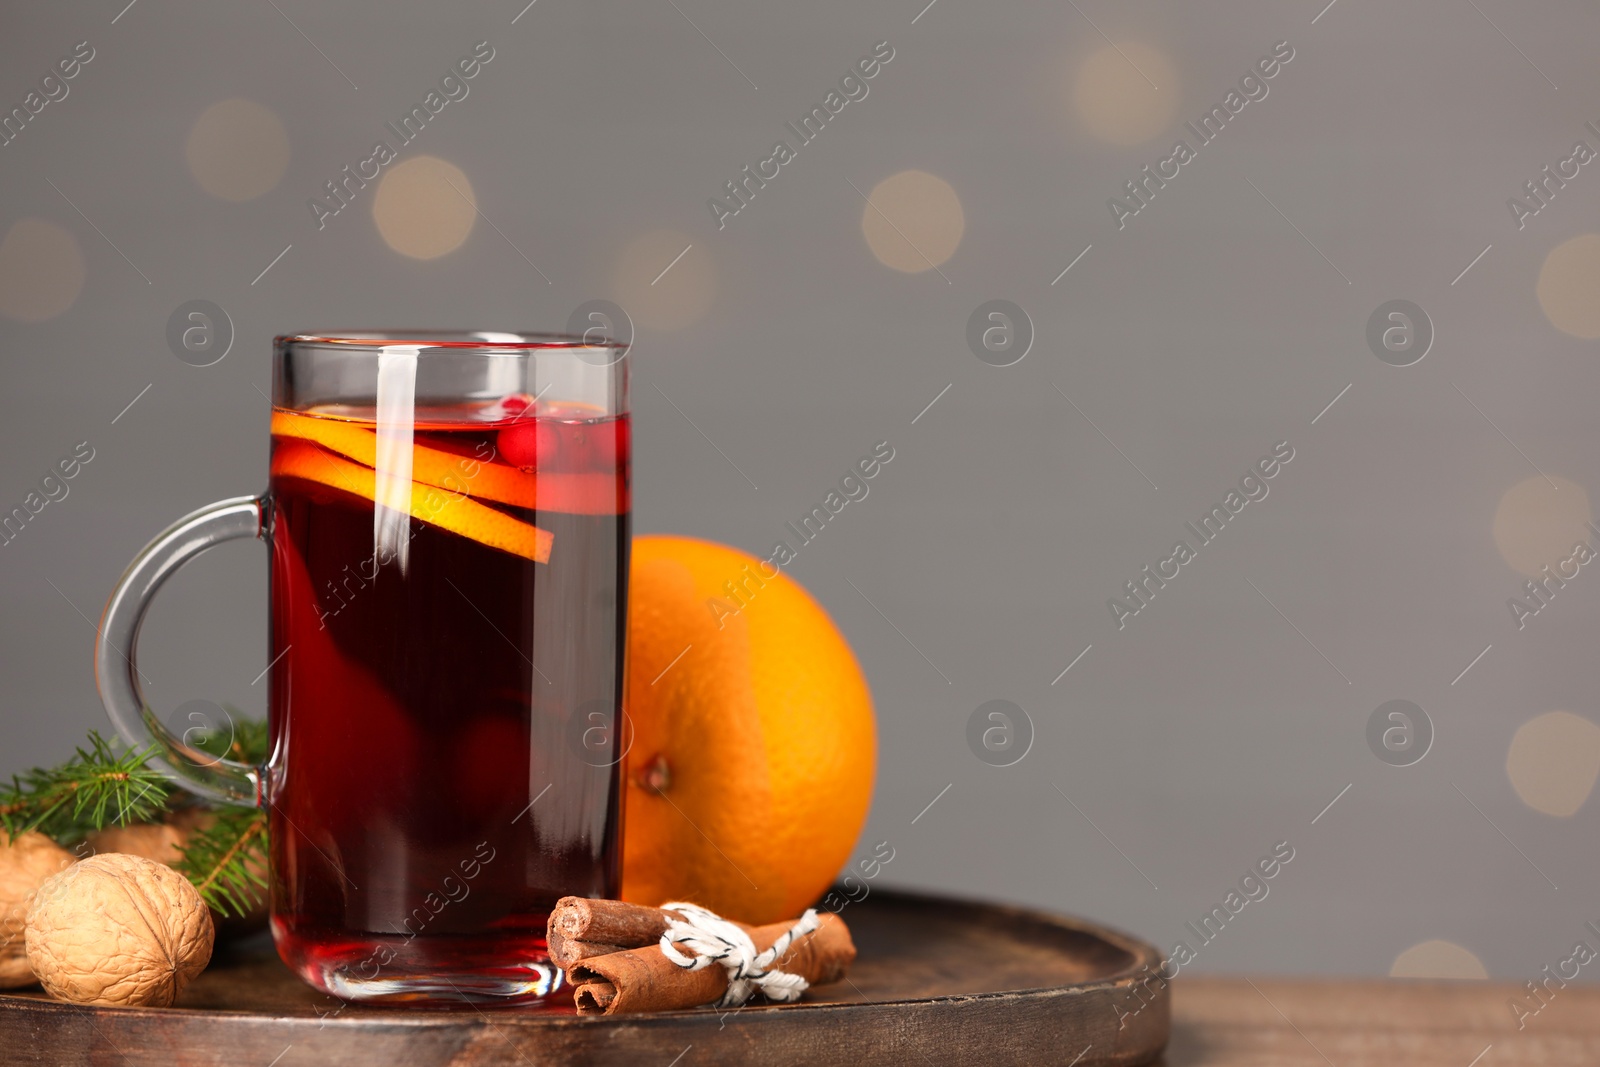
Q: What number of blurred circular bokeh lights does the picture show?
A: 10